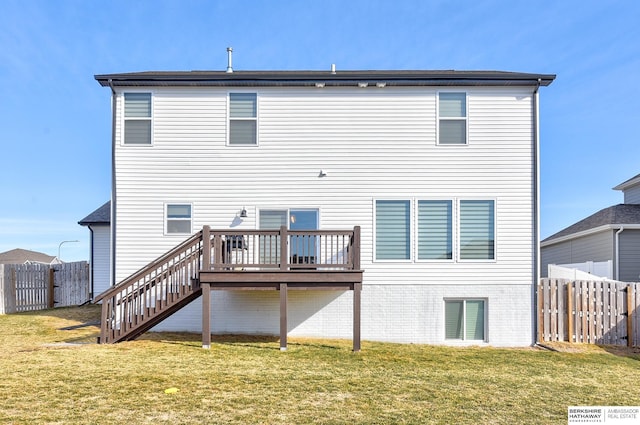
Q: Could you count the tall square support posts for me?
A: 3